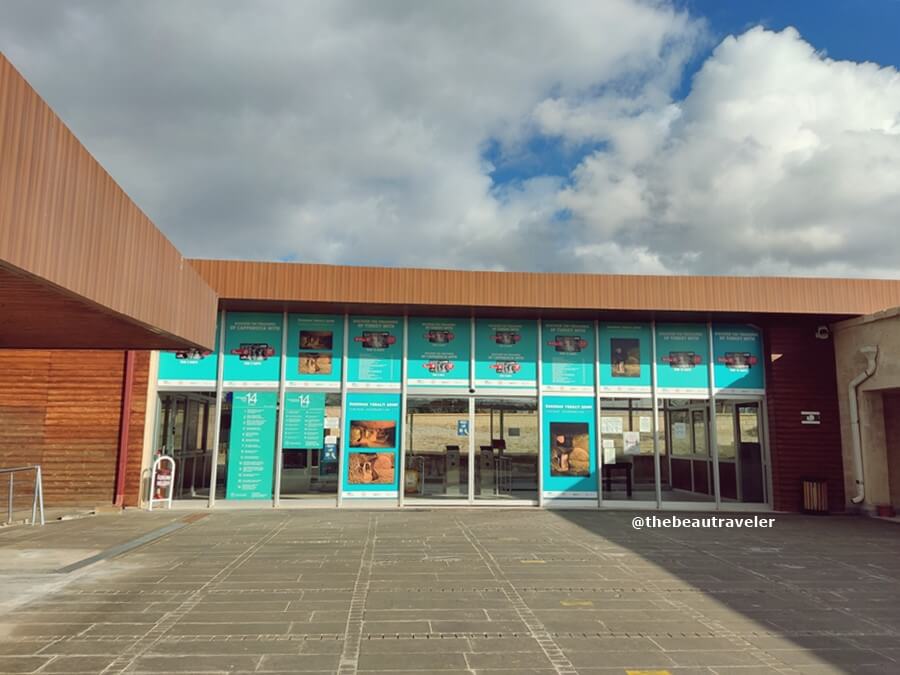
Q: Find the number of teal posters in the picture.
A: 14